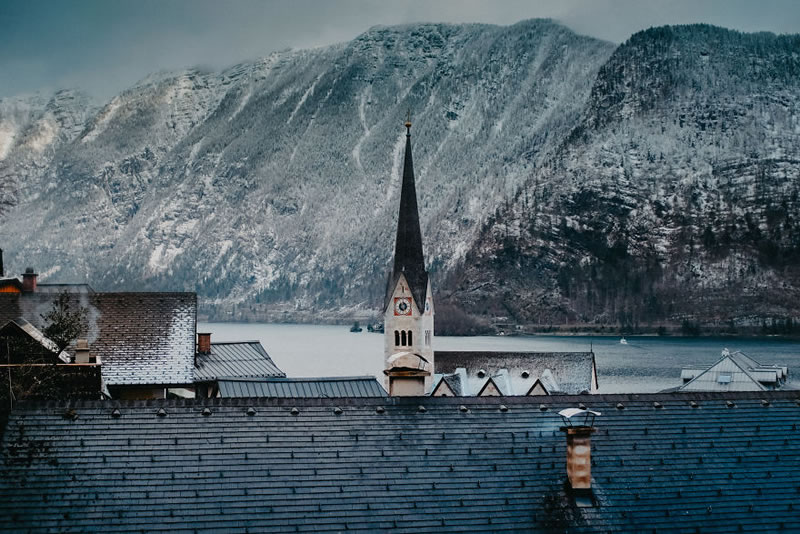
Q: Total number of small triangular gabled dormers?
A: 3